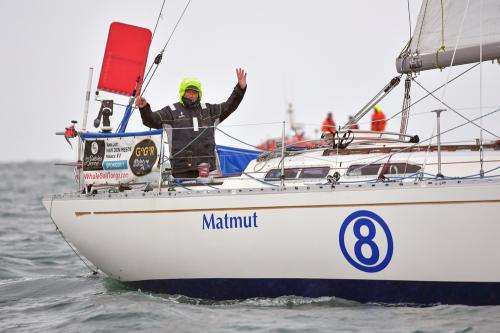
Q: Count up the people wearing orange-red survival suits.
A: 2